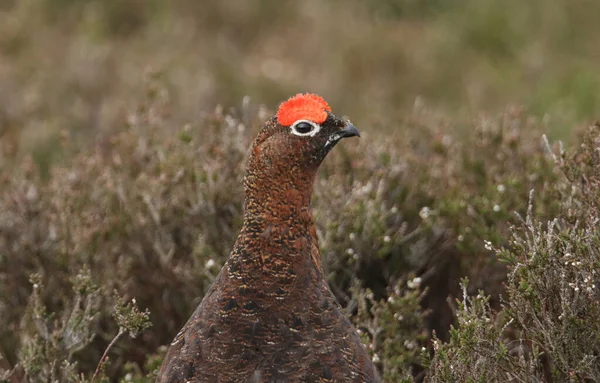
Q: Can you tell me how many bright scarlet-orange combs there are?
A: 1